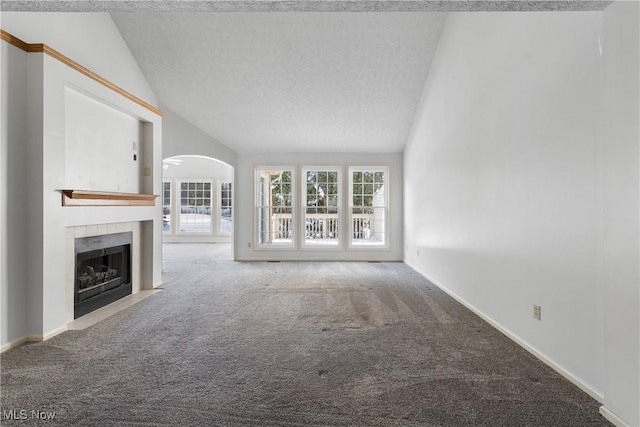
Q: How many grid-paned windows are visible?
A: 6